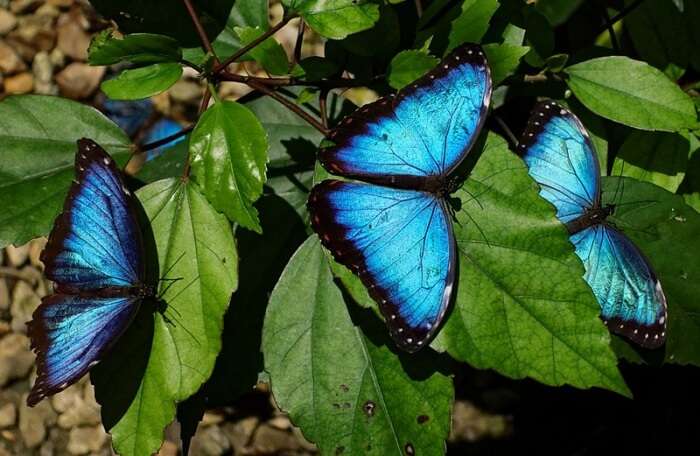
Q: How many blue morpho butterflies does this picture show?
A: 3